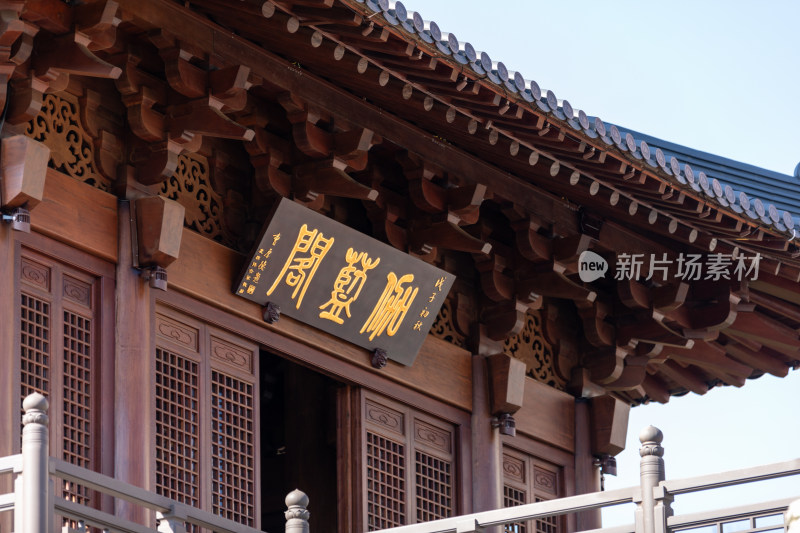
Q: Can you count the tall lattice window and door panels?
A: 8